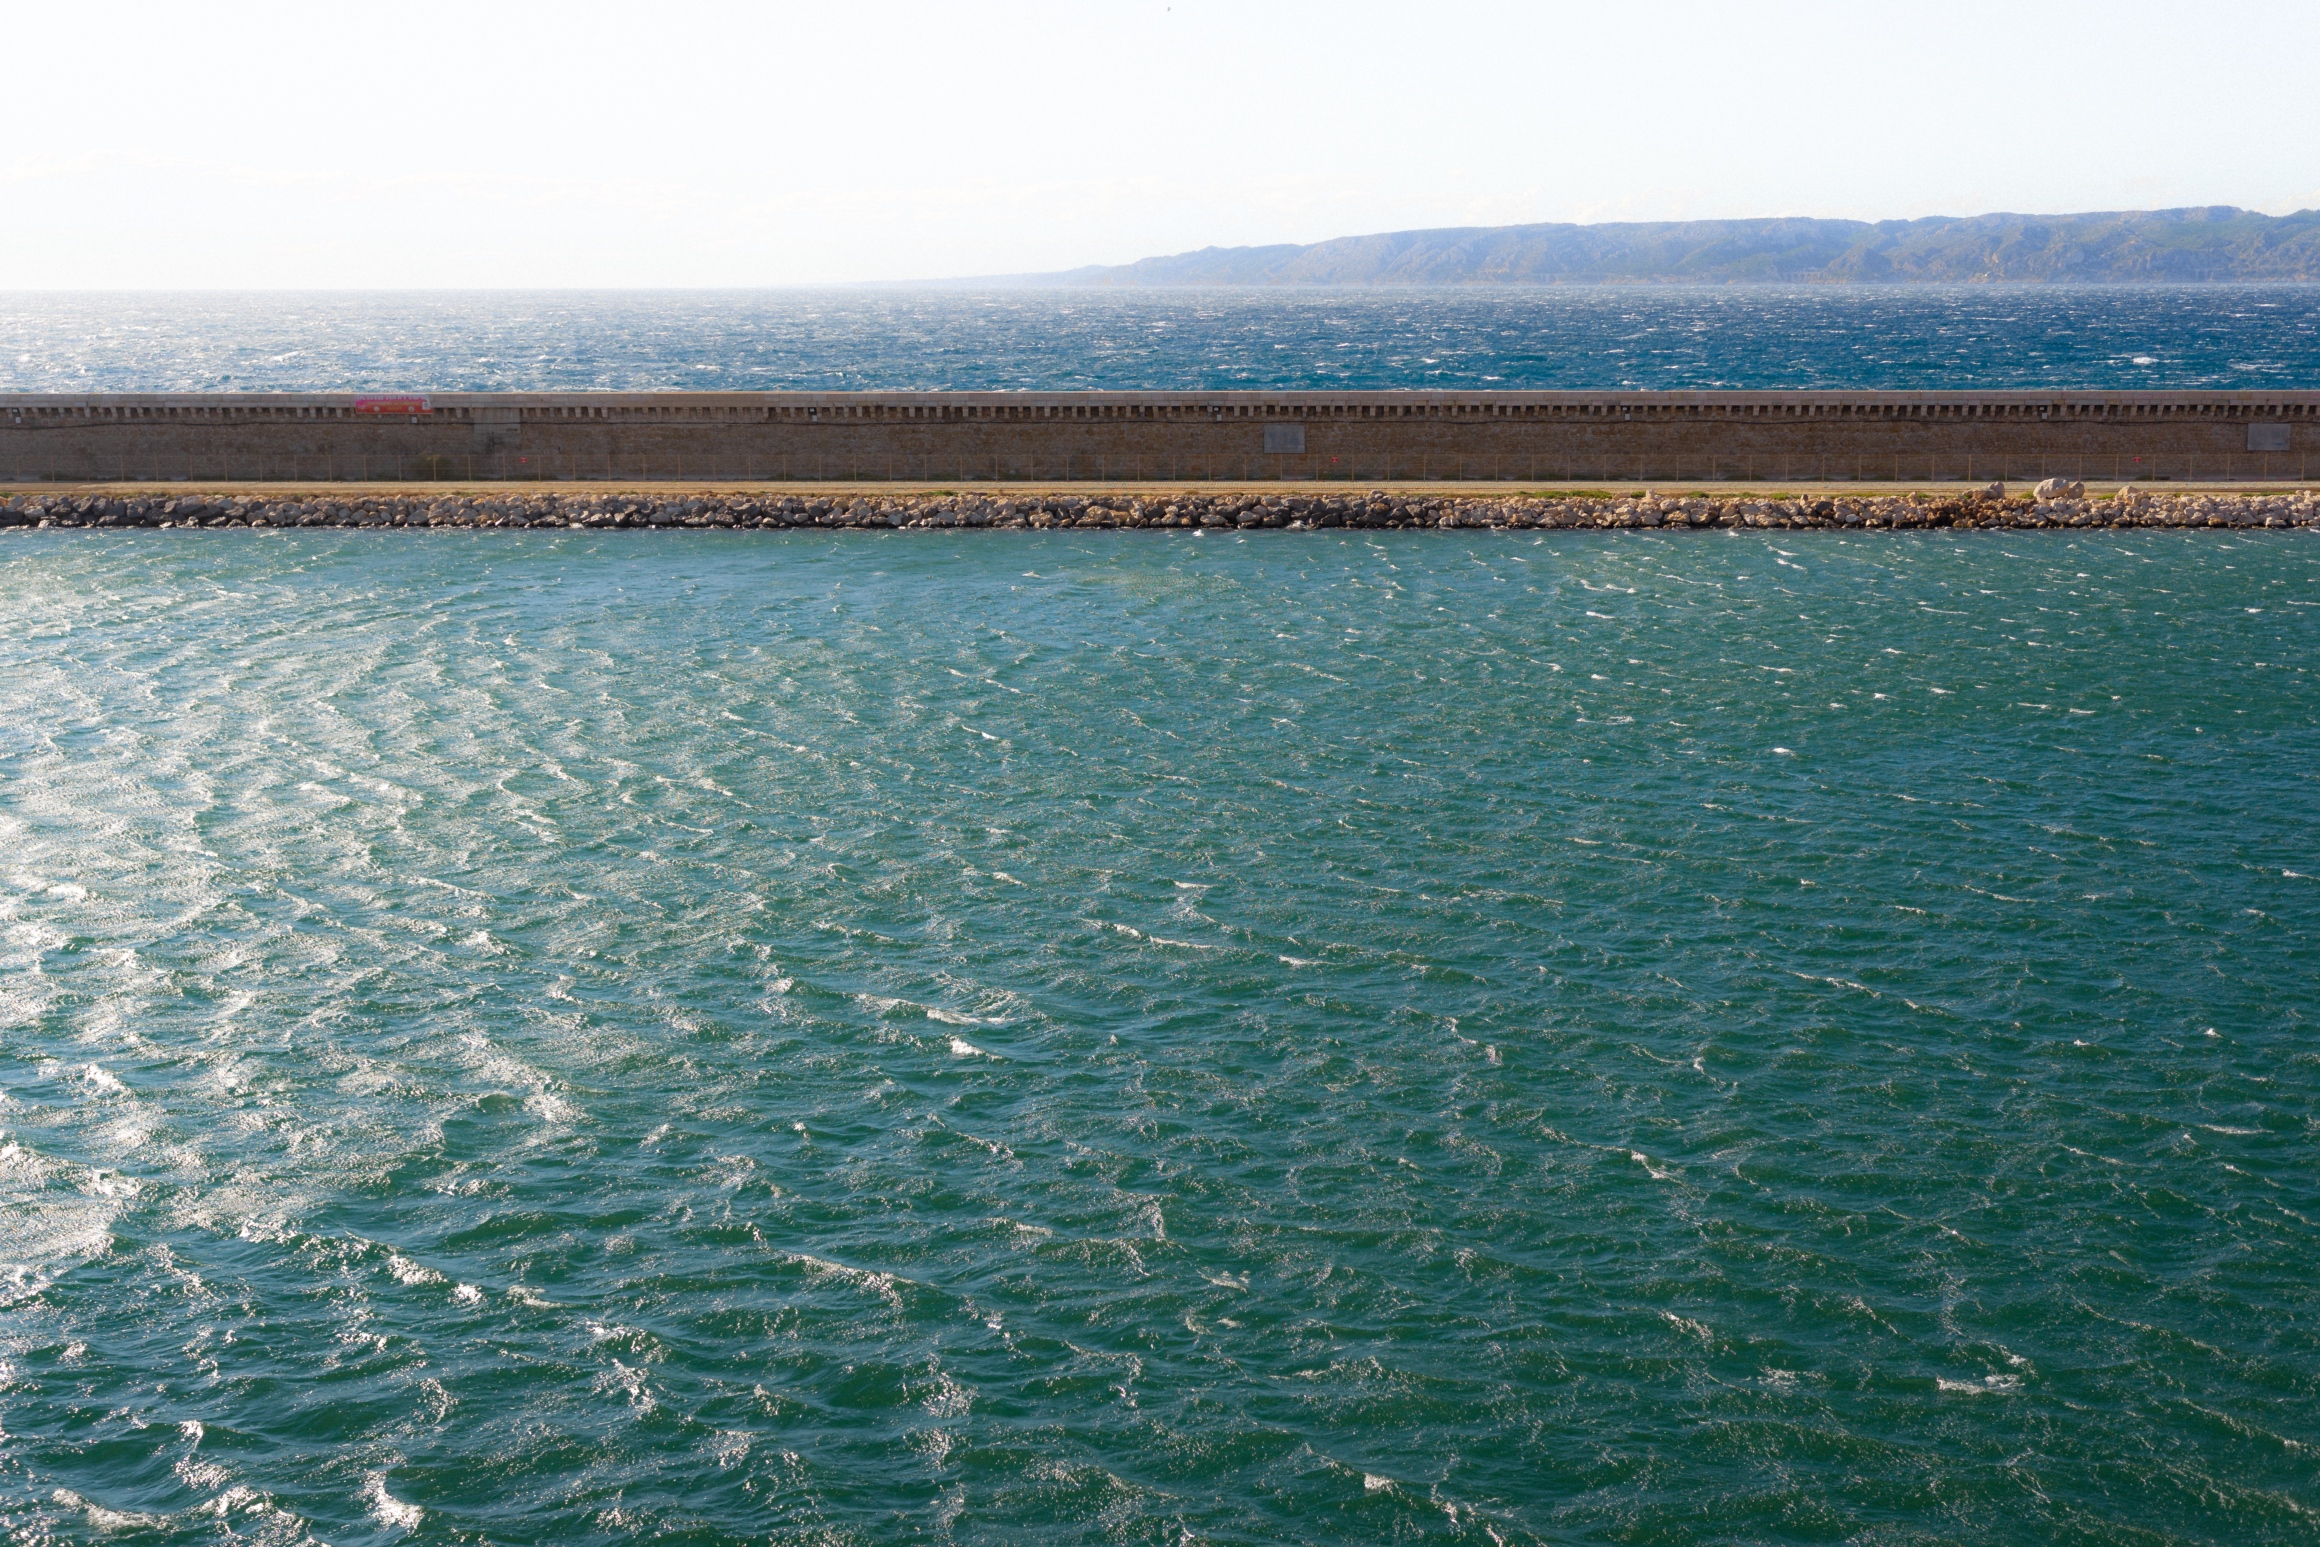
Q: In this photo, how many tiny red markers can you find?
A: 3